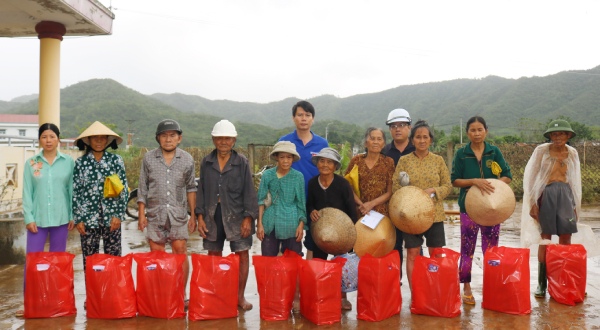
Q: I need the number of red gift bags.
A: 10